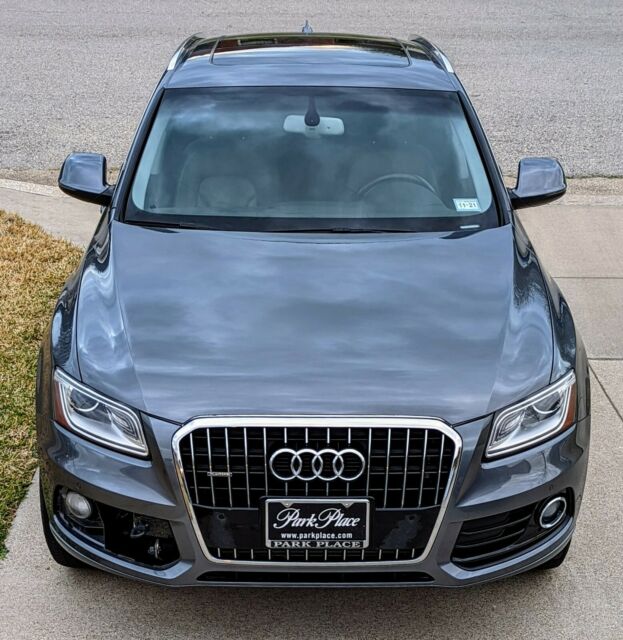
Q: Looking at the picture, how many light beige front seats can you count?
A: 2